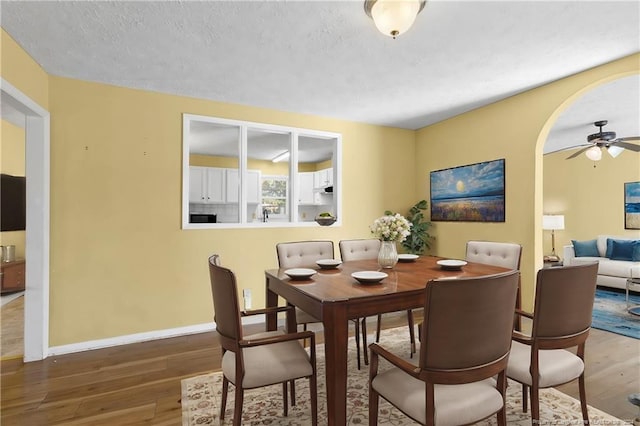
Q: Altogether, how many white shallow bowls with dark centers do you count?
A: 5